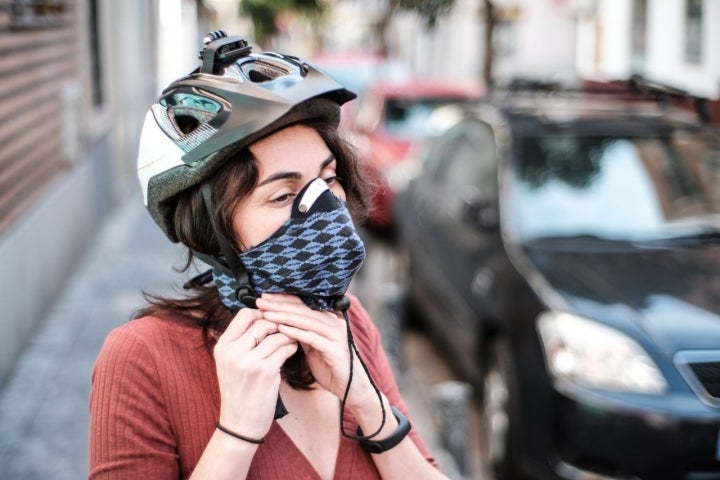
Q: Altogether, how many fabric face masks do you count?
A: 1